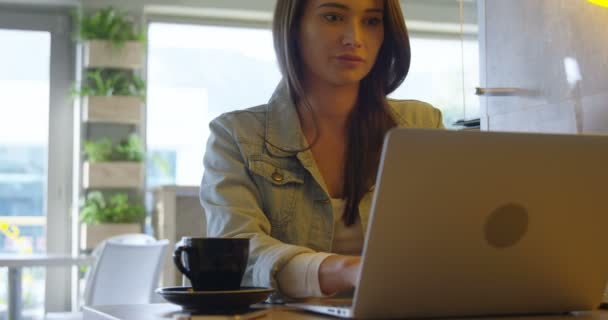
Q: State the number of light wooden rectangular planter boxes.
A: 4